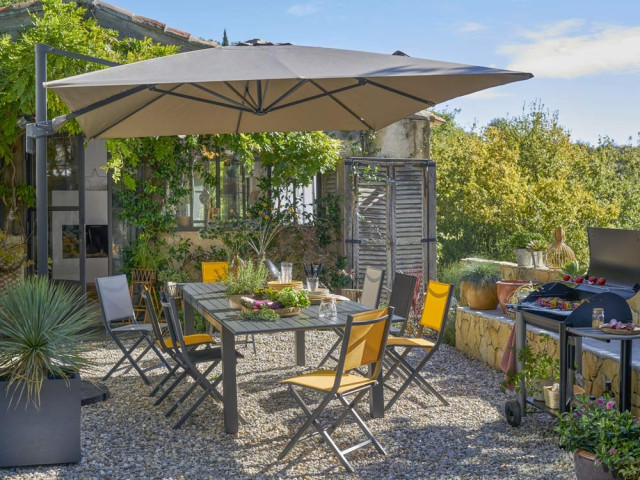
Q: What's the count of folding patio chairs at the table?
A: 8